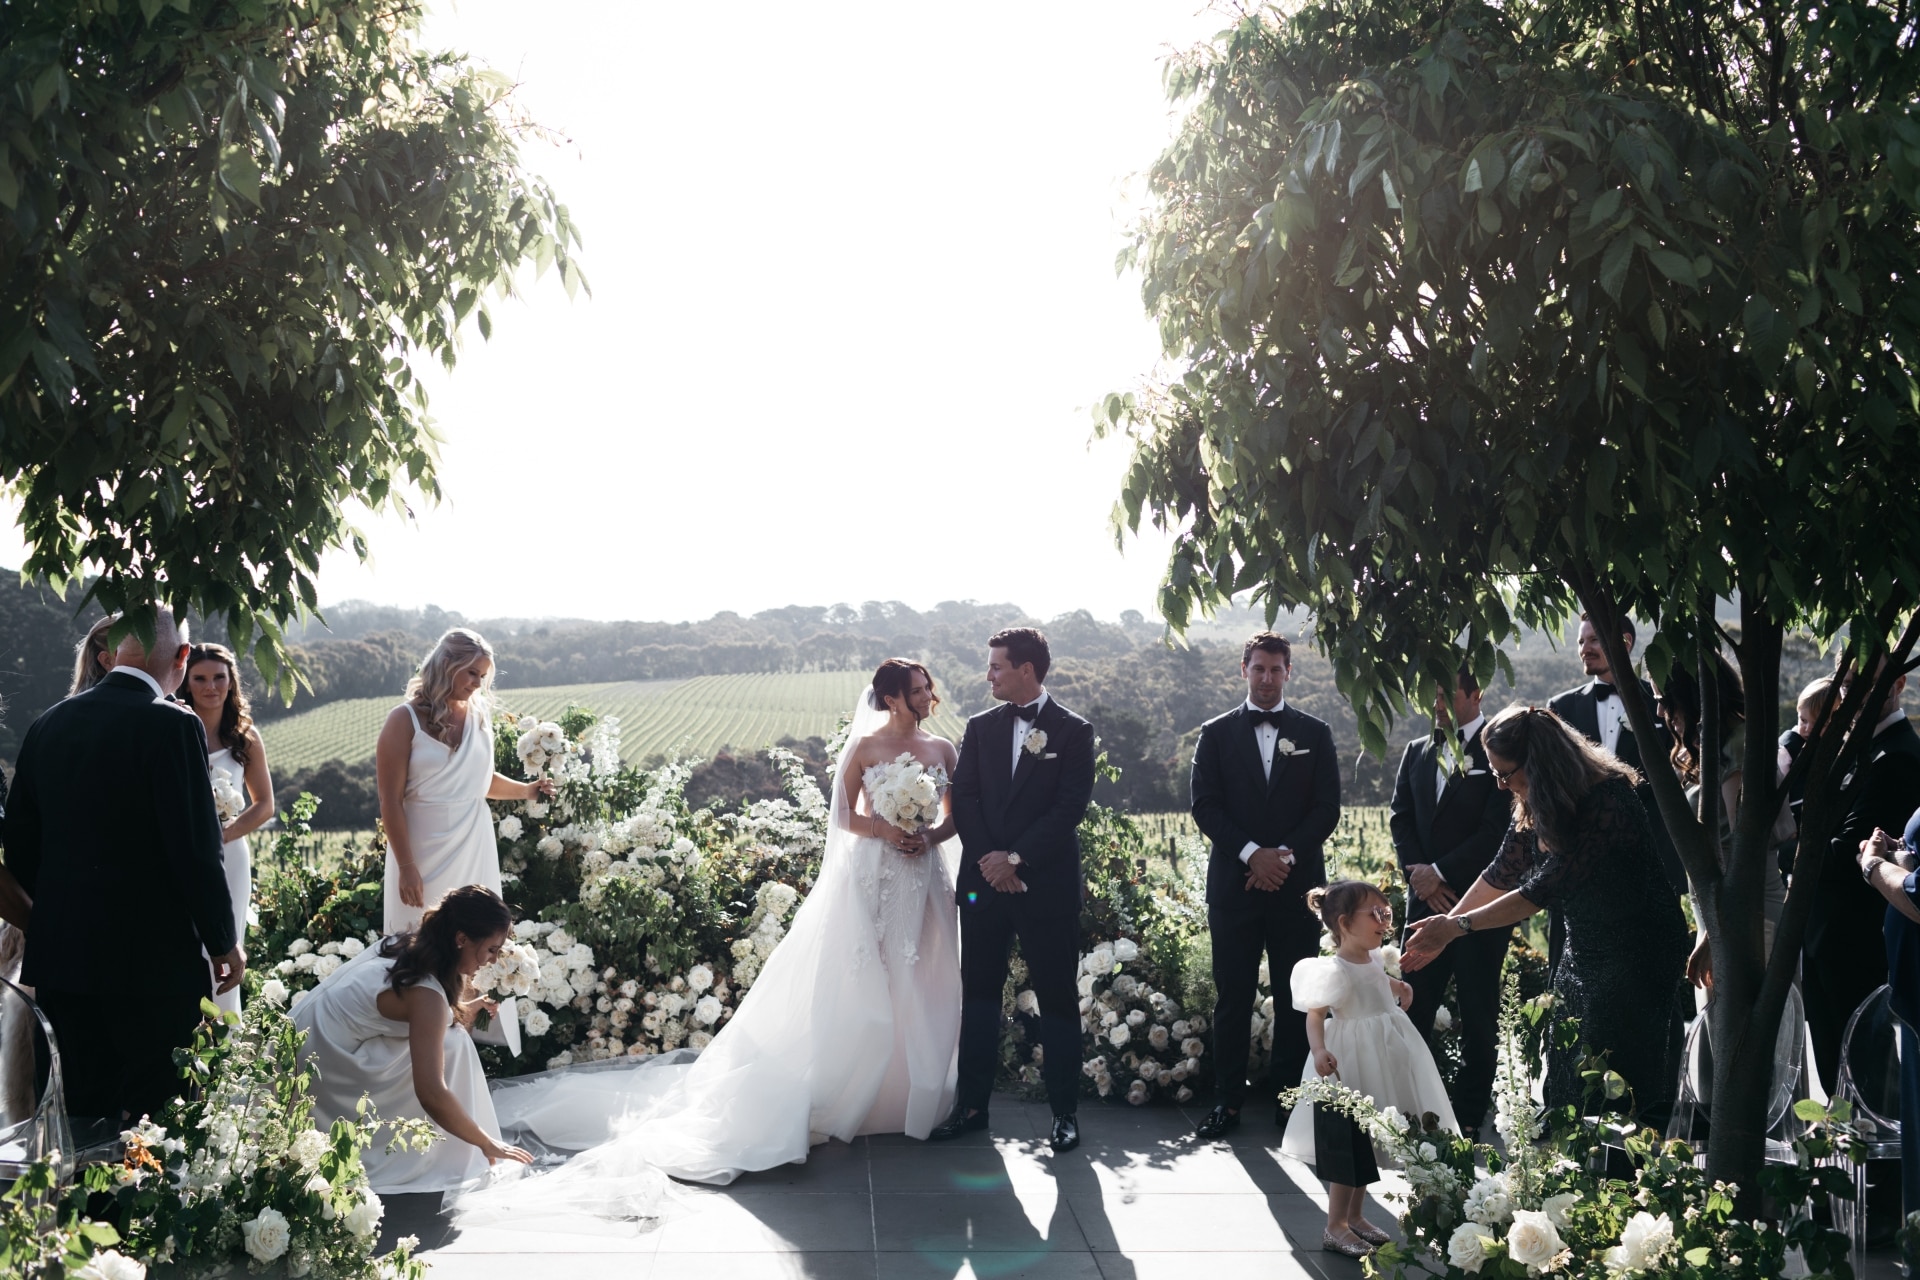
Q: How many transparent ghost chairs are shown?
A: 3